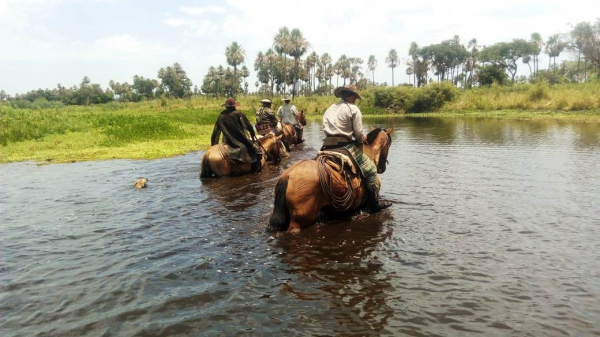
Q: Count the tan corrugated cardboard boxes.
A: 0